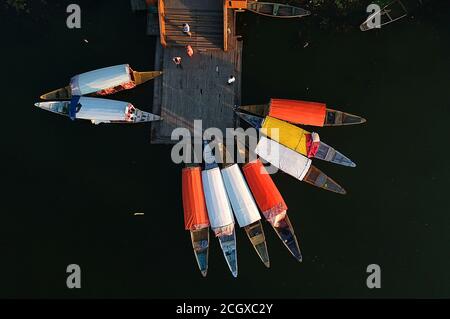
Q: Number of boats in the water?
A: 11